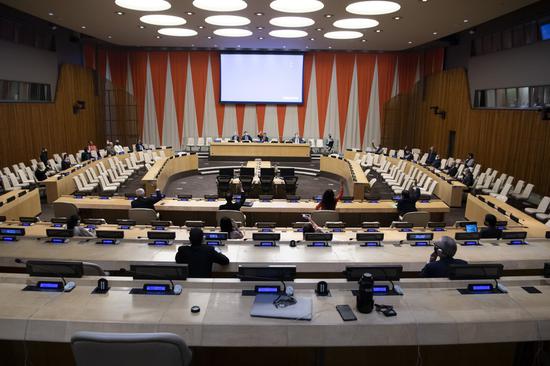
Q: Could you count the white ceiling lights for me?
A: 12